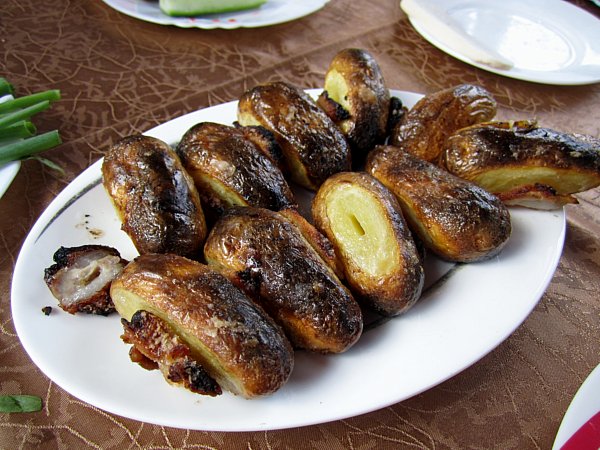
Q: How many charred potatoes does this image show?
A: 10